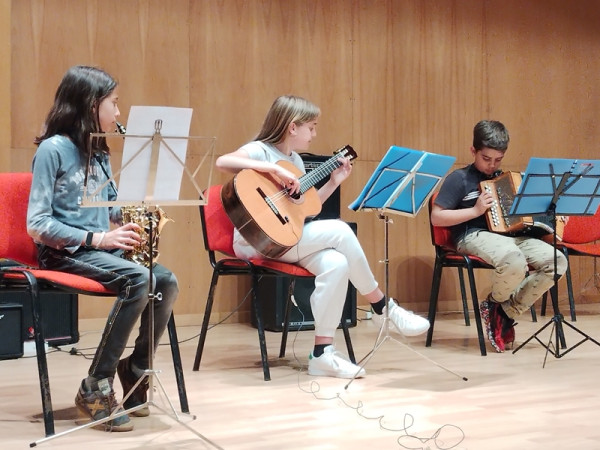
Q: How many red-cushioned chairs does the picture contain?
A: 4